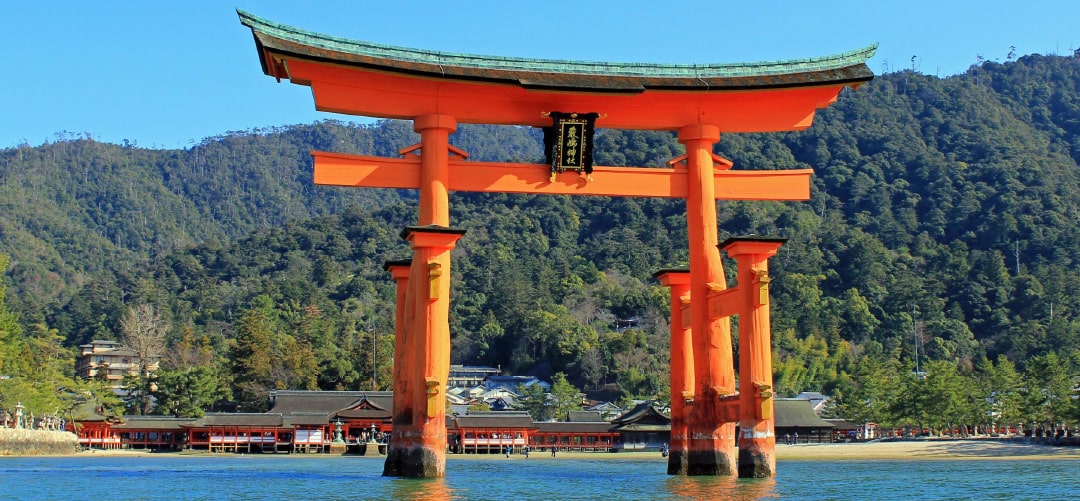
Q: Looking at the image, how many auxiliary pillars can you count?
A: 4